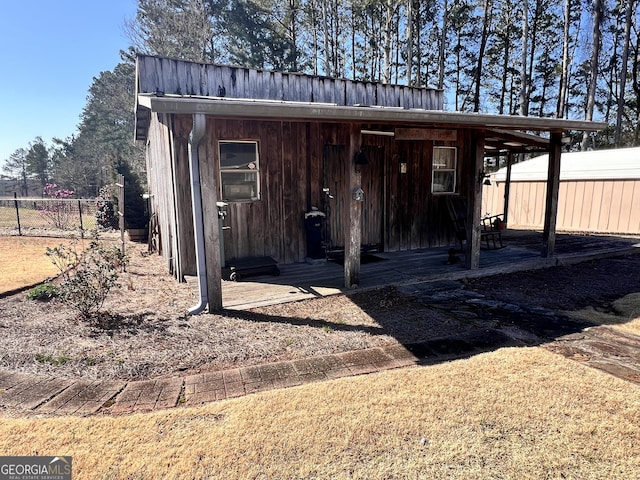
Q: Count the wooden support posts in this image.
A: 5